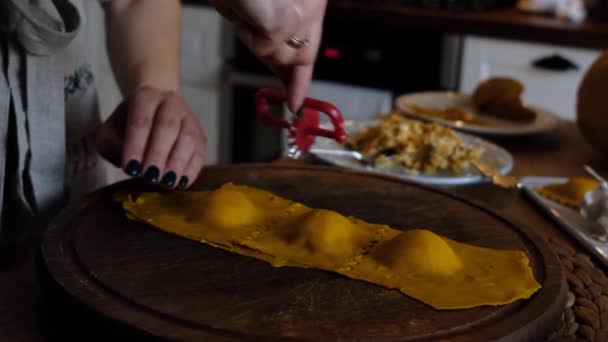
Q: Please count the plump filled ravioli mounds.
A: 3